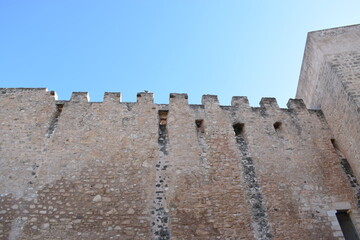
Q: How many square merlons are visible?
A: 8